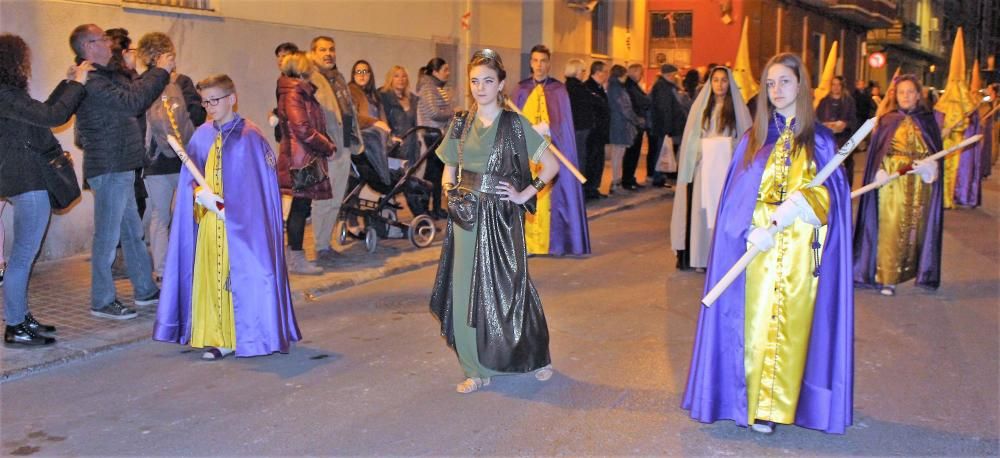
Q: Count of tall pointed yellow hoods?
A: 5